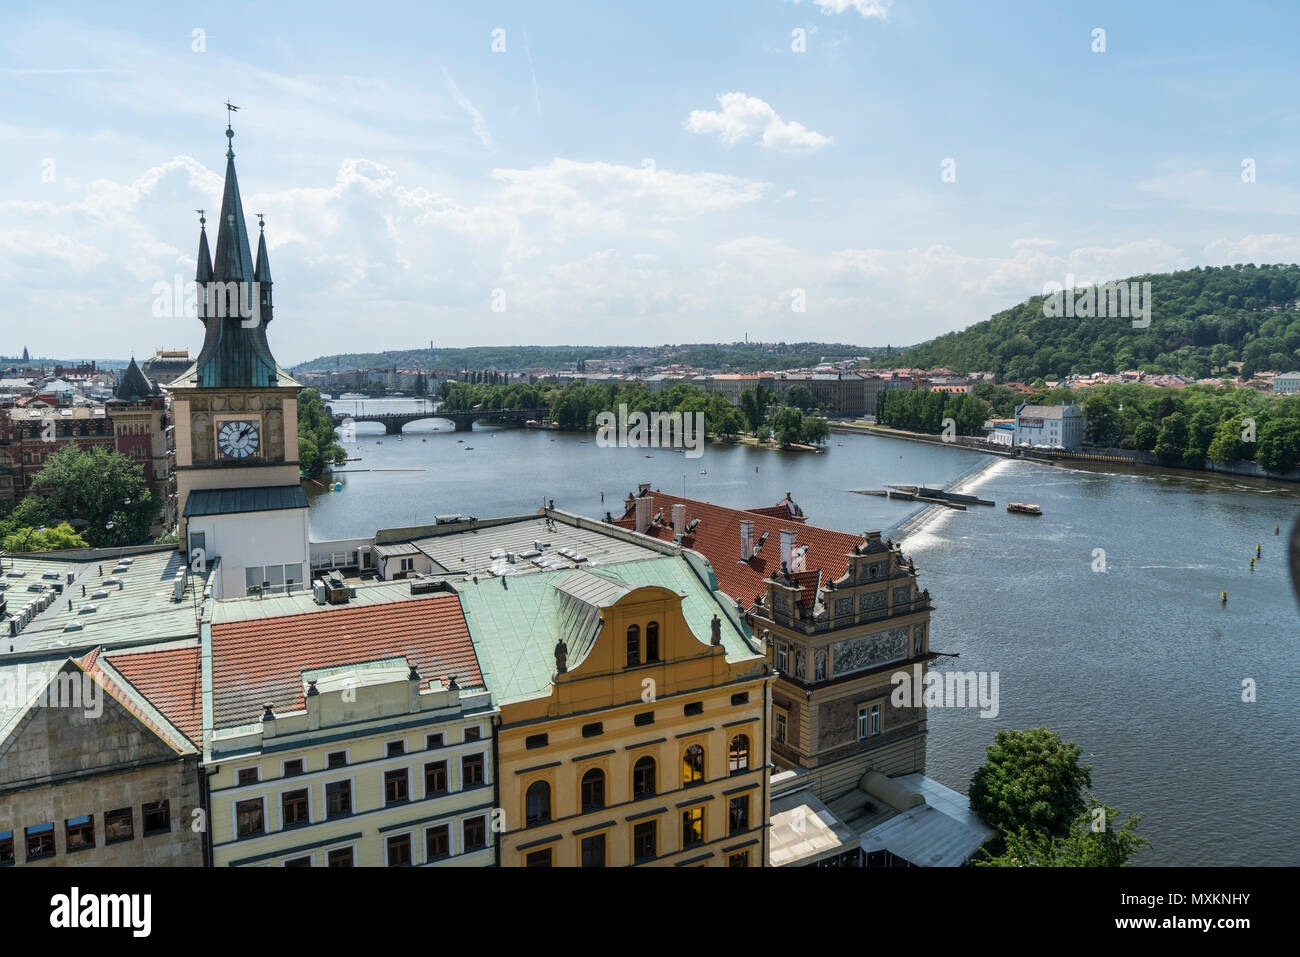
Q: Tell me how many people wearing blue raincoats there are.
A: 0